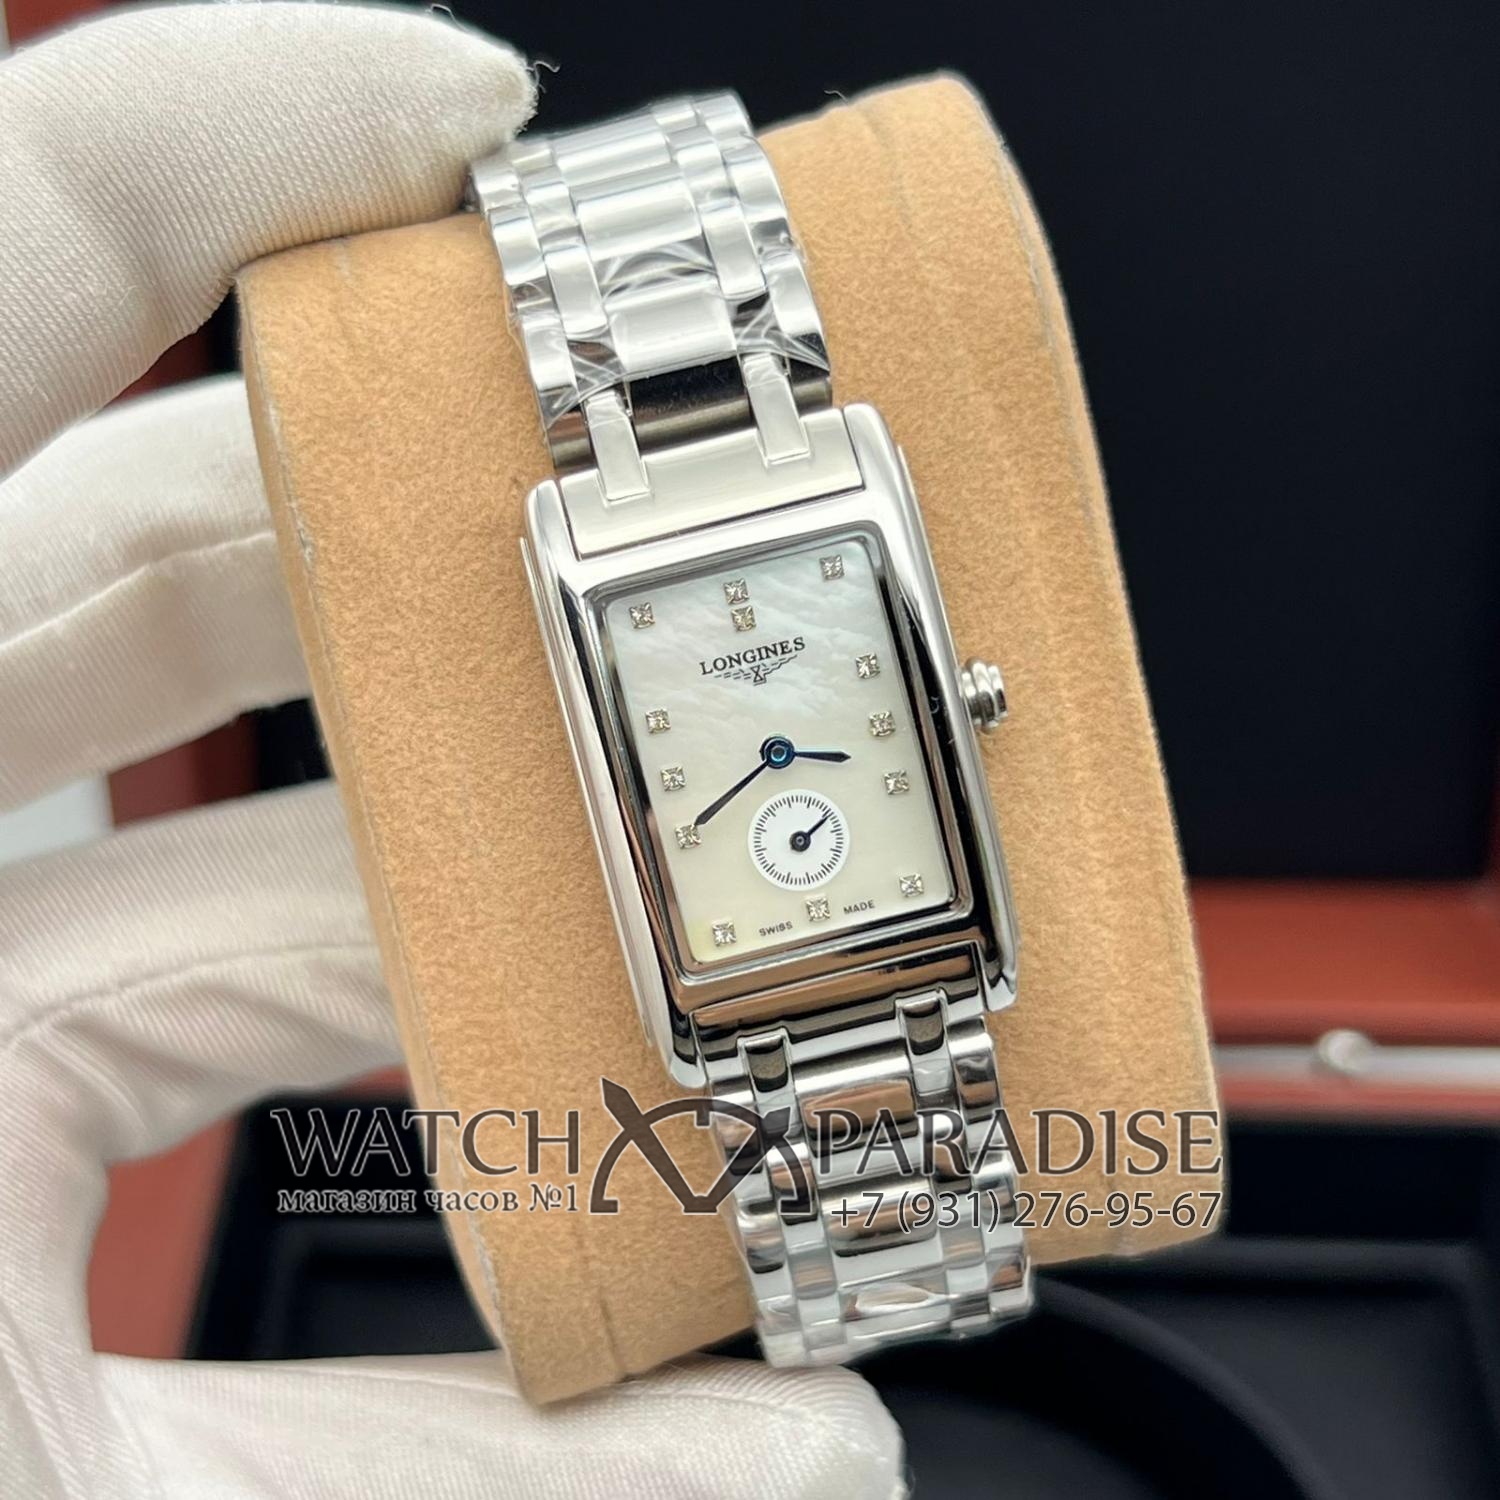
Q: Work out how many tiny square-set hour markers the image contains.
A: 13